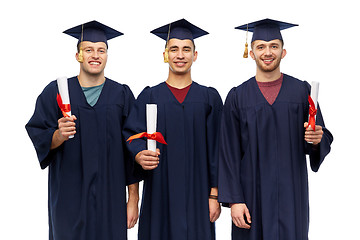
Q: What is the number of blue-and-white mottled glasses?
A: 0